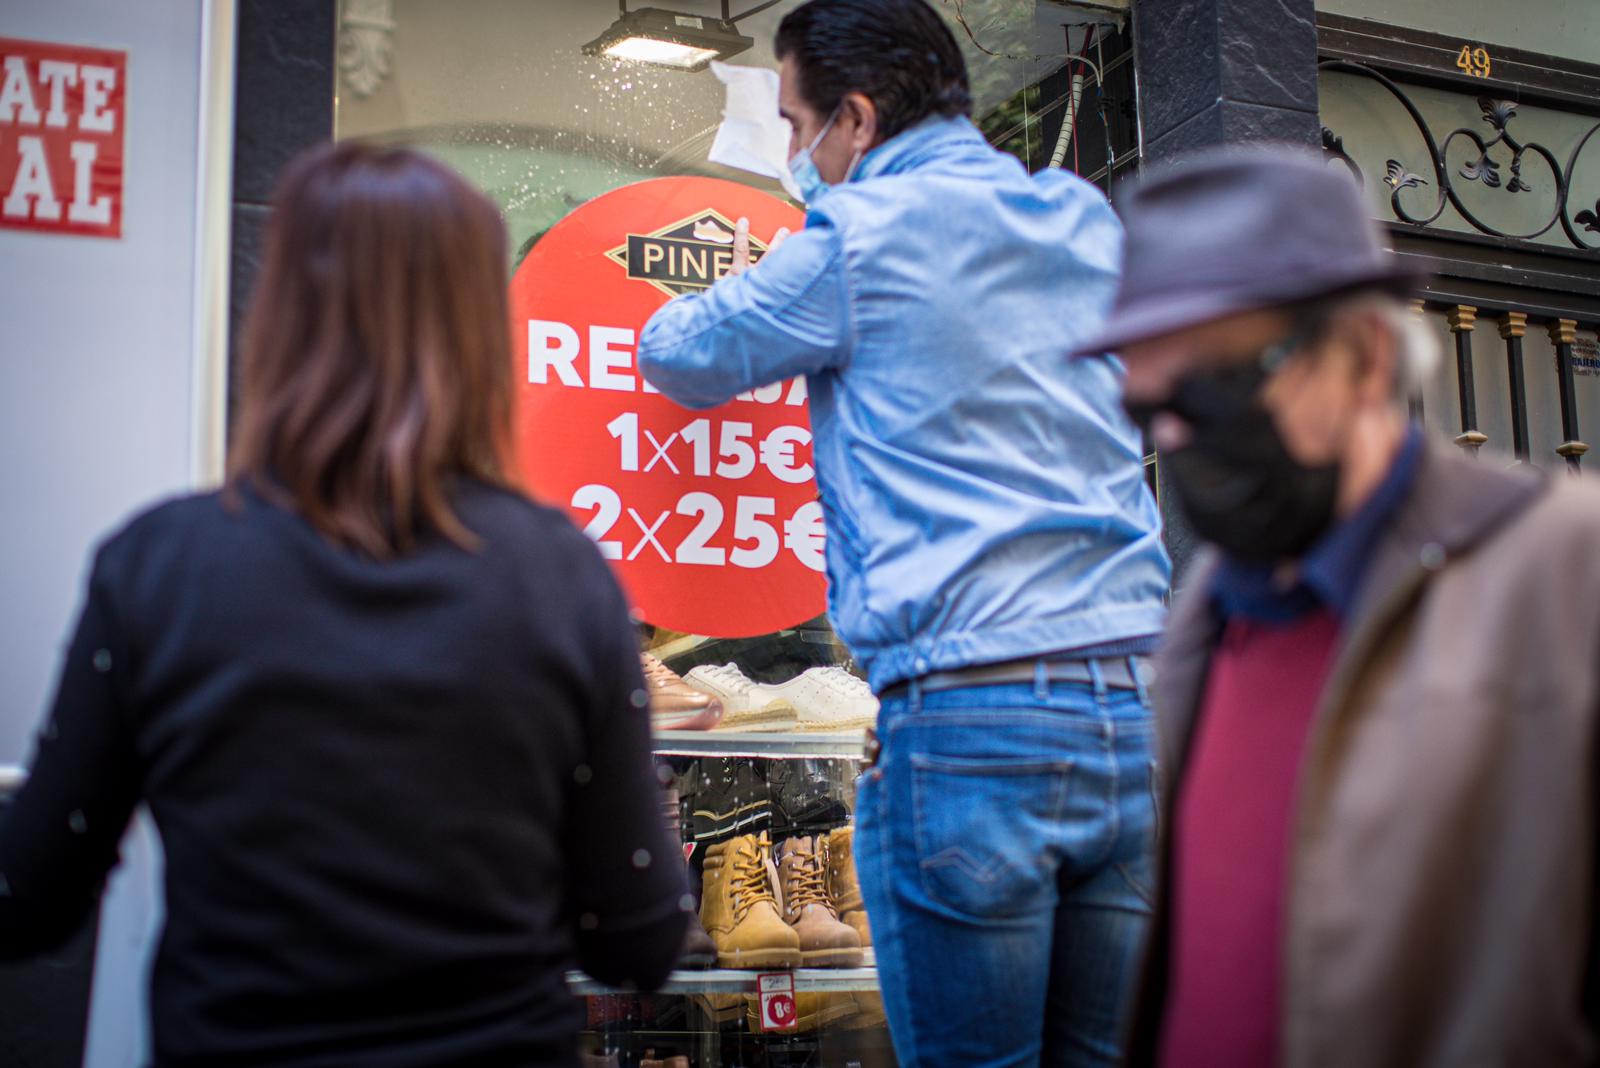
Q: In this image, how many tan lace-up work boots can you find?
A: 2